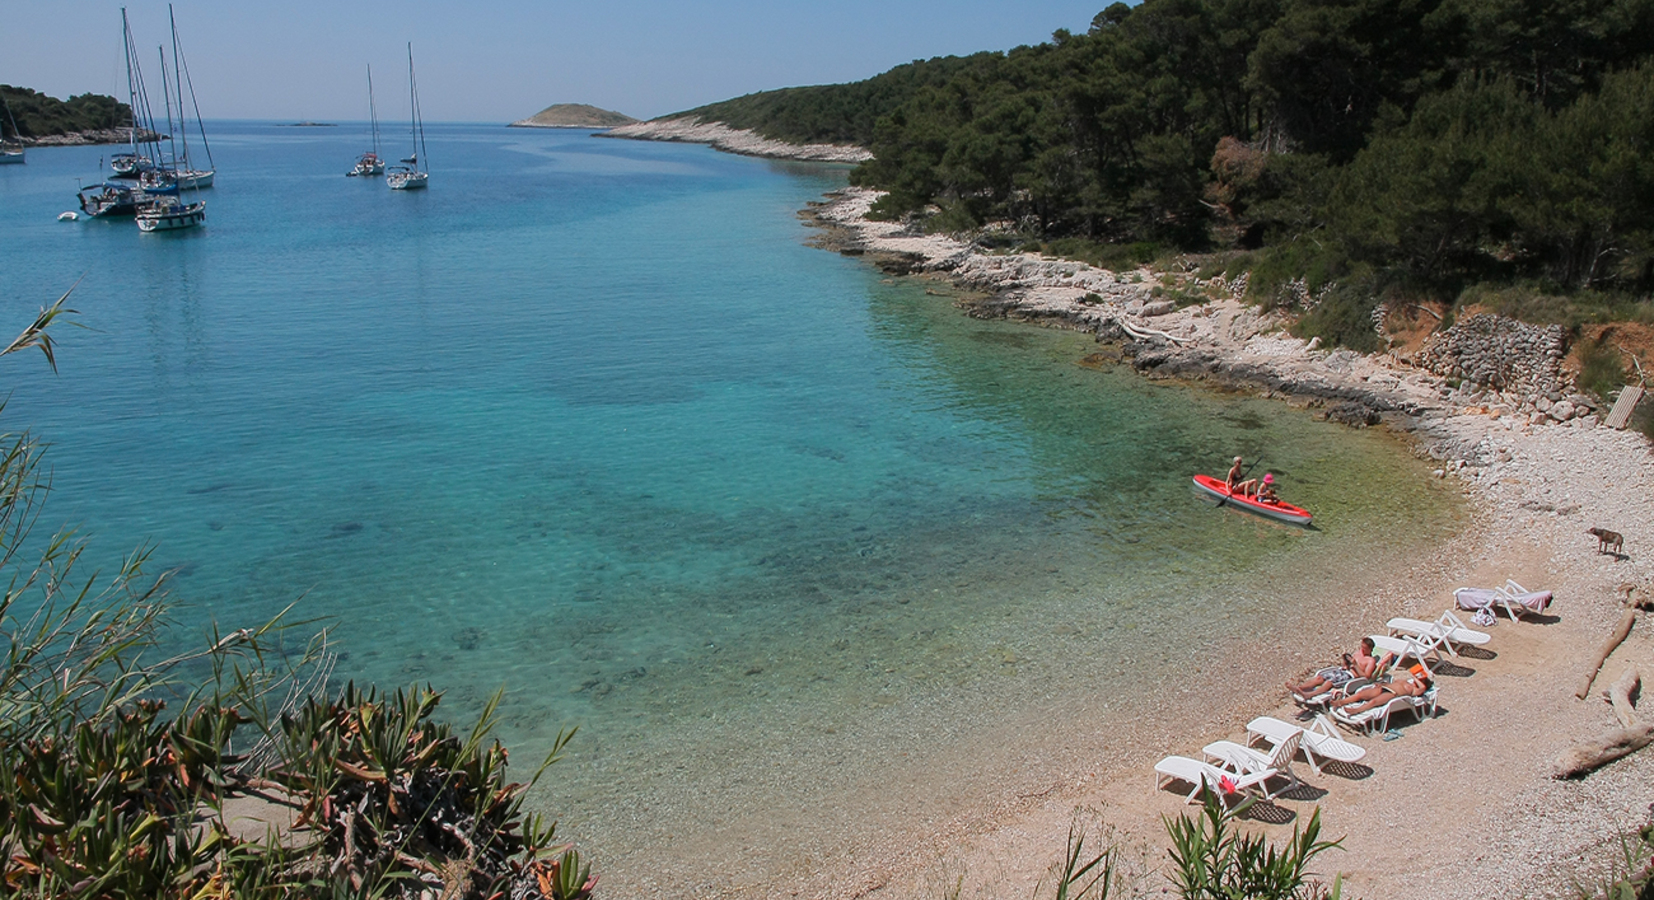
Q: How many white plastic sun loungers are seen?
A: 8